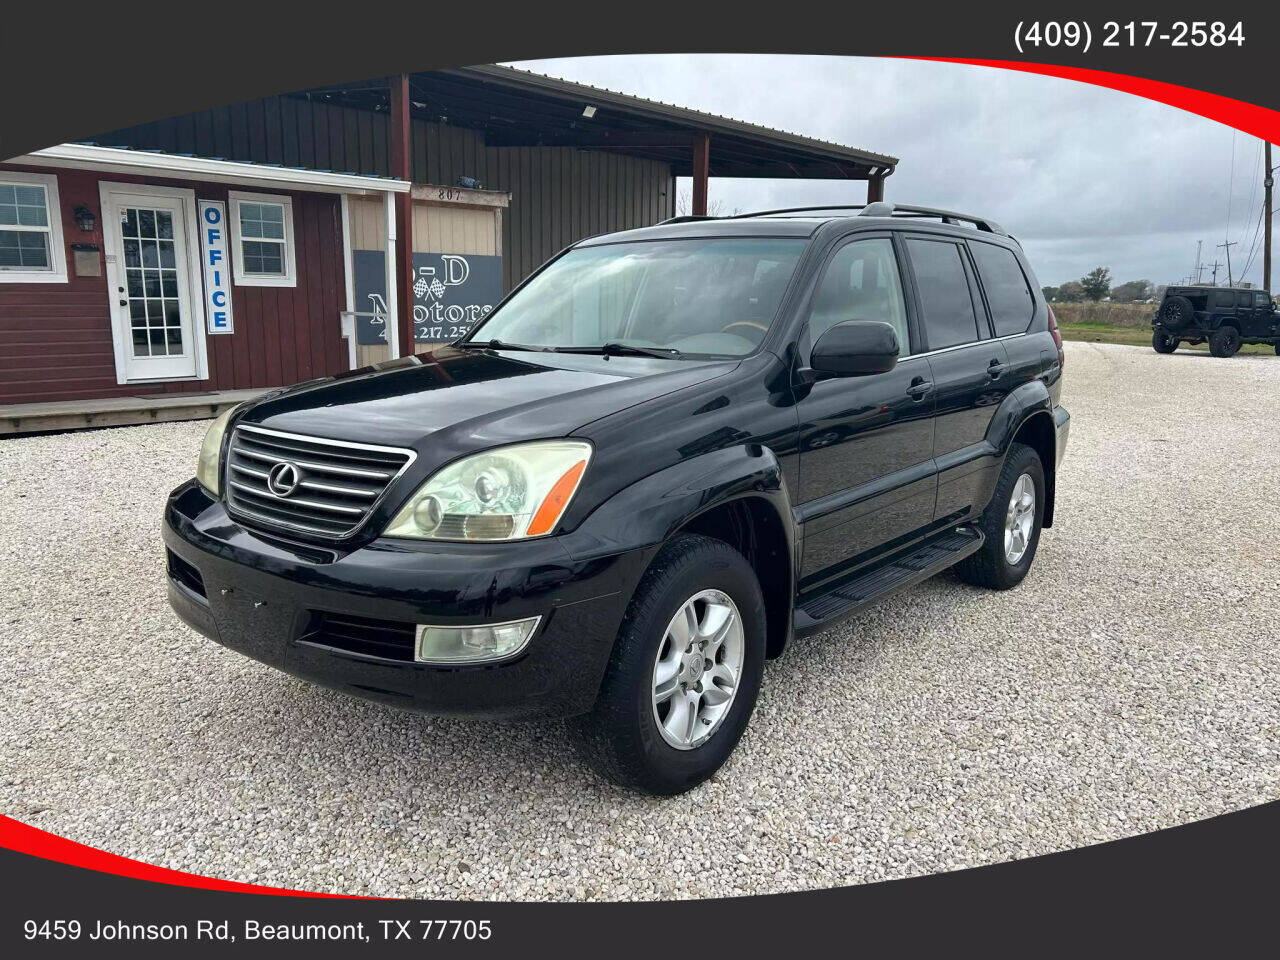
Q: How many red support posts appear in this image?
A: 3